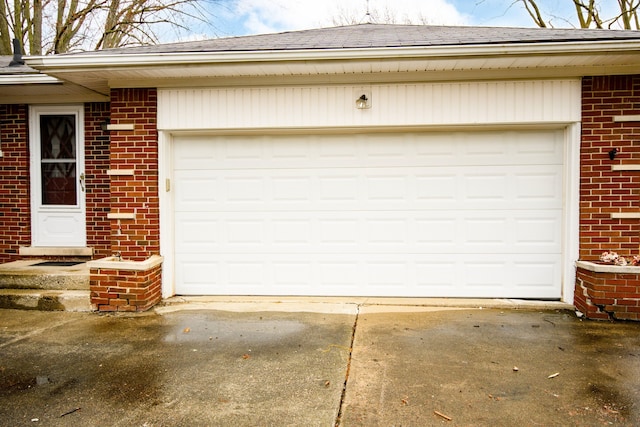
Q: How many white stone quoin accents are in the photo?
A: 6